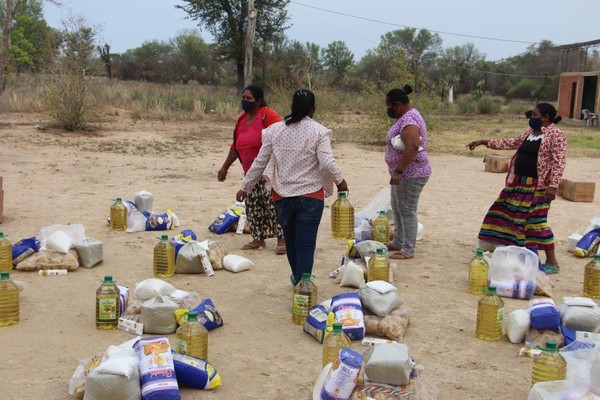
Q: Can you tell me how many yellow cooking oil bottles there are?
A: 15